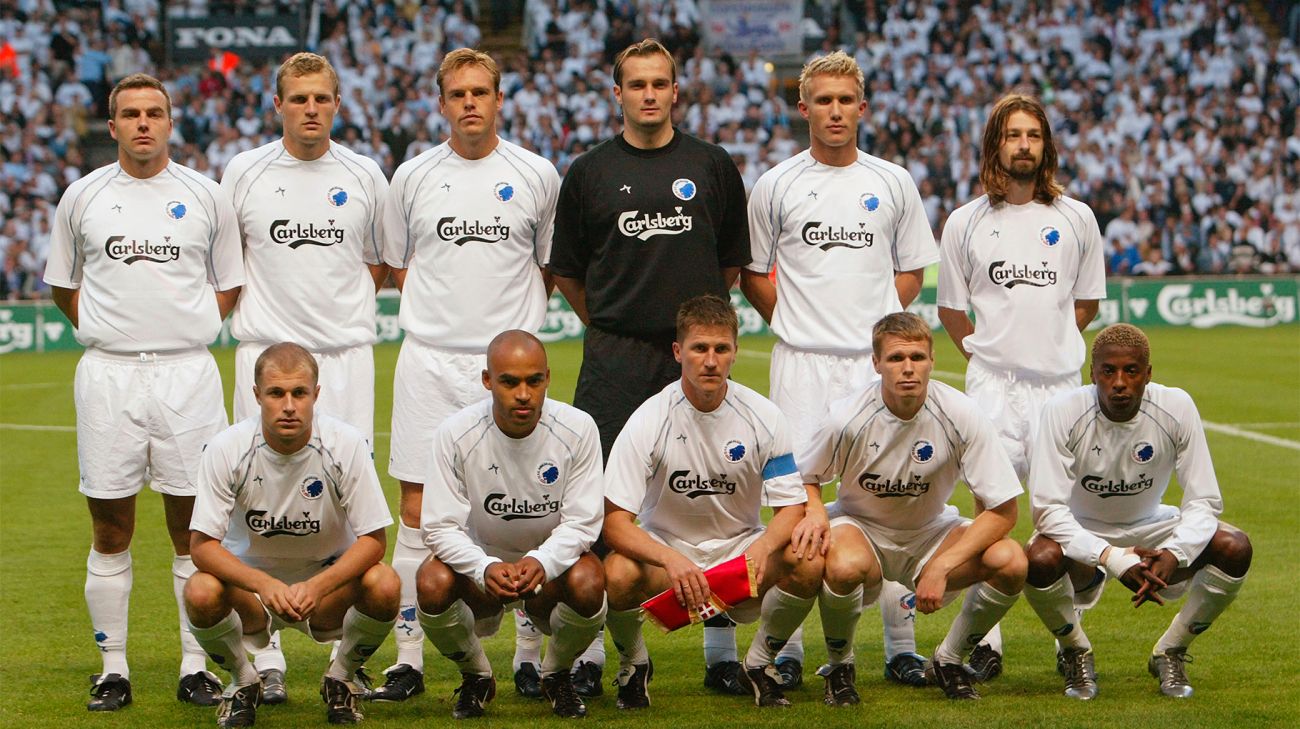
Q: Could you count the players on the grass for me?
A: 11